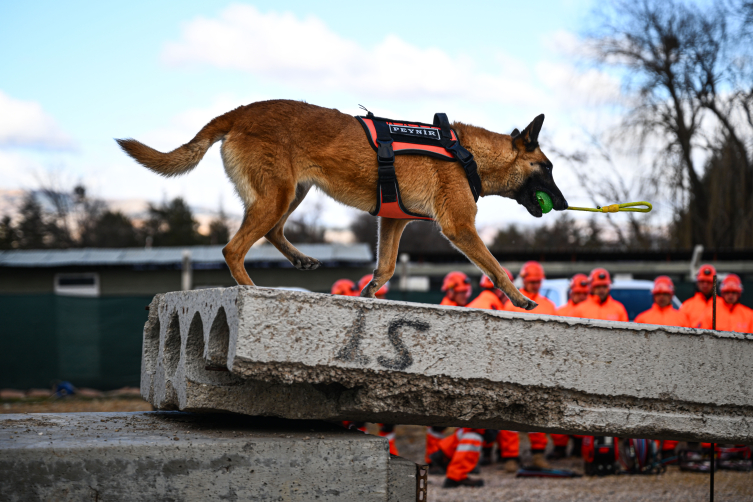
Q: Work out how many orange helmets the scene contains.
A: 10